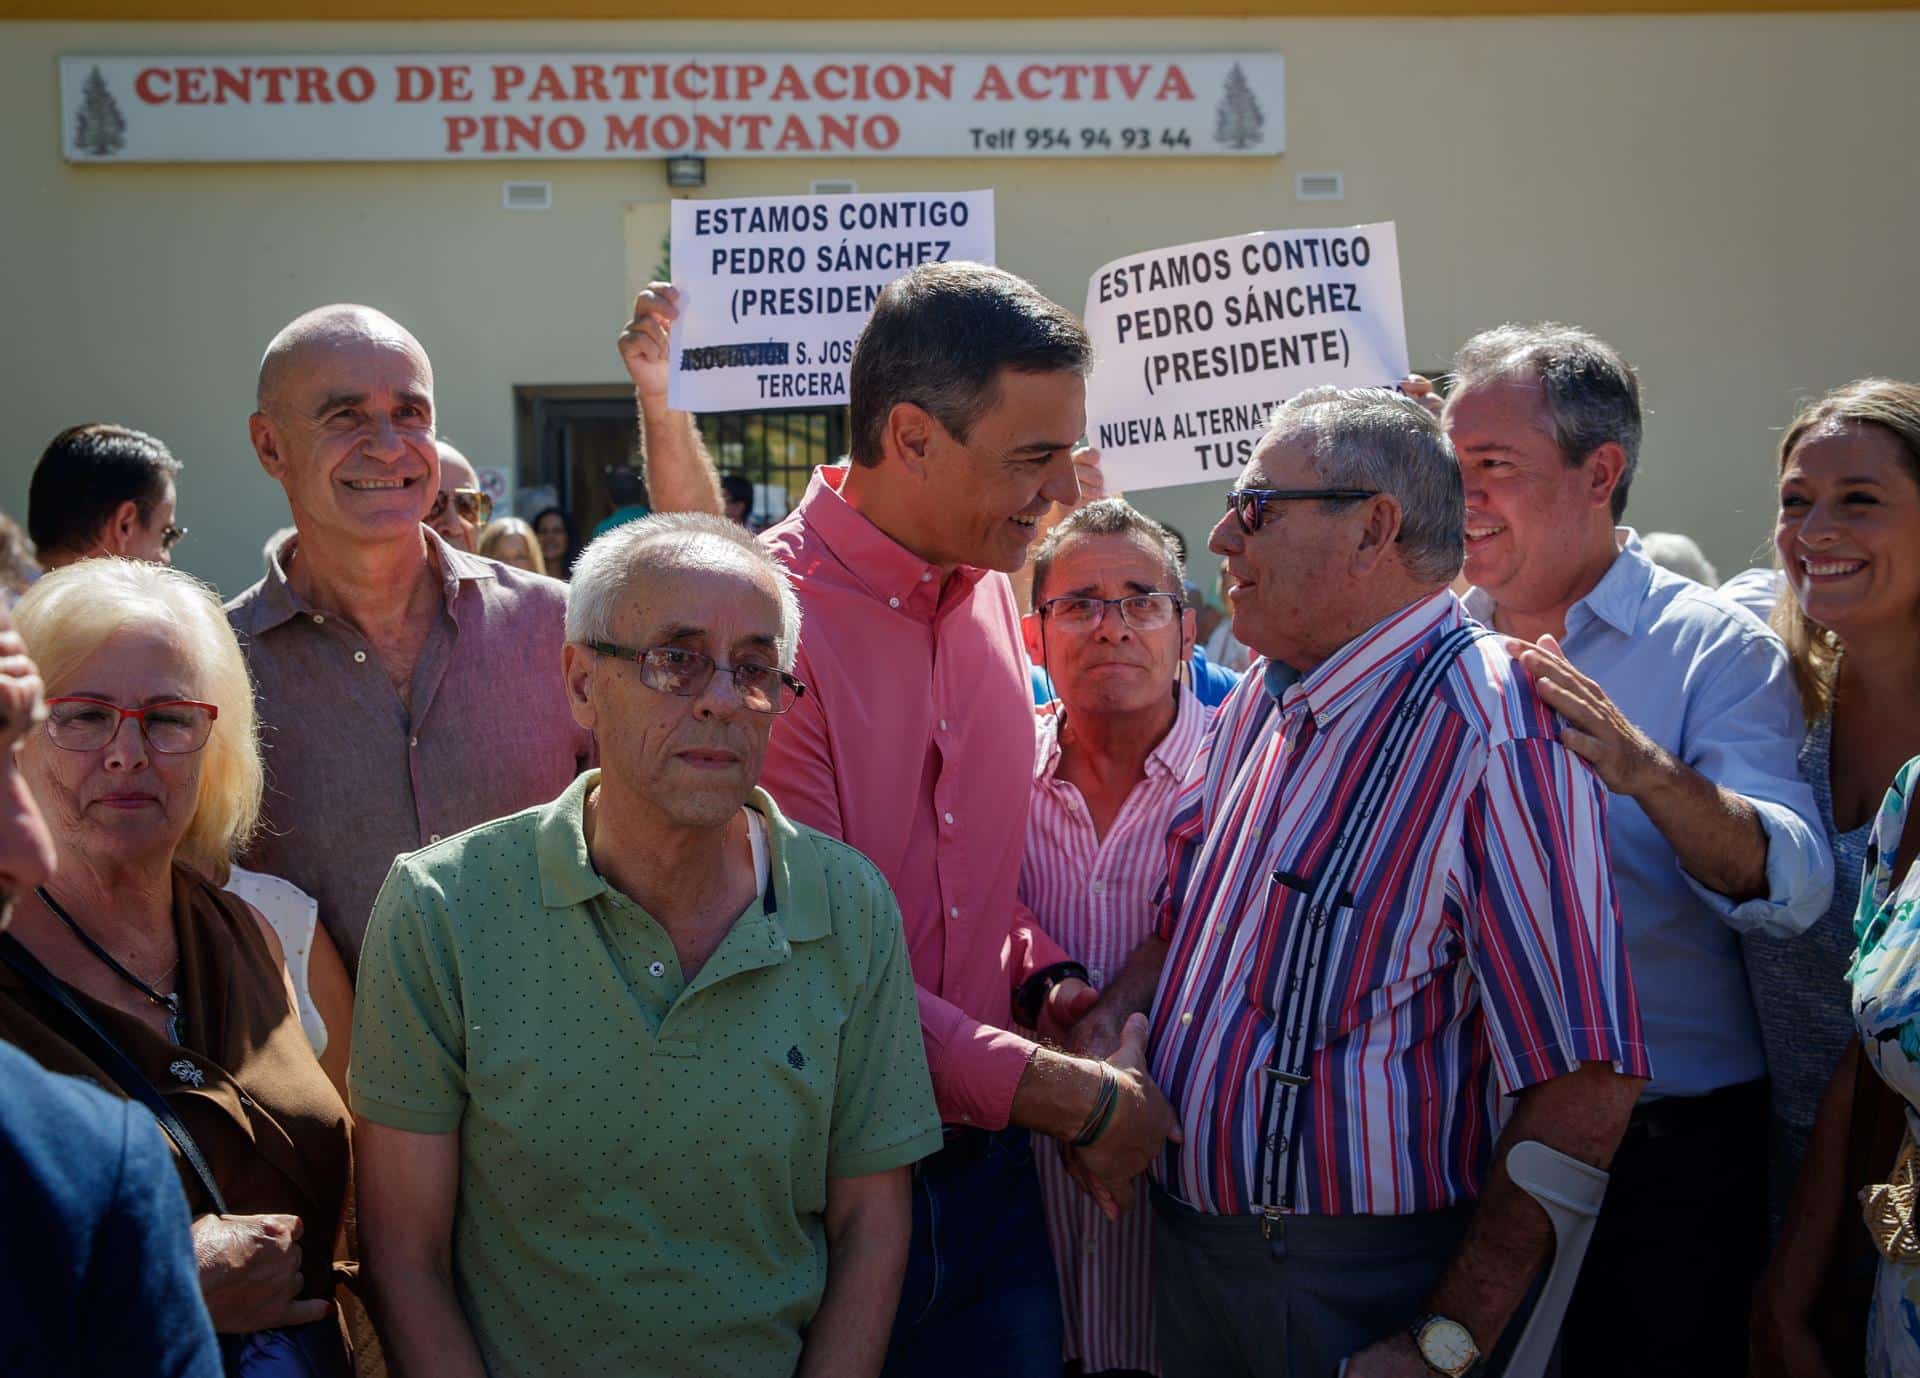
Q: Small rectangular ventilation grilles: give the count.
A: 3